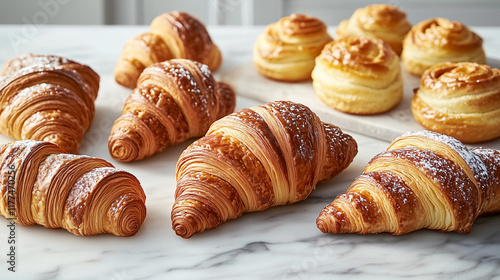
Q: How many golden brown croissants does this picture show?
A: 6